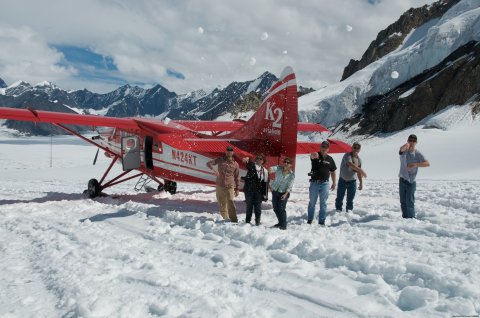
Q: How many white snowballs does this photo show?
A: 6